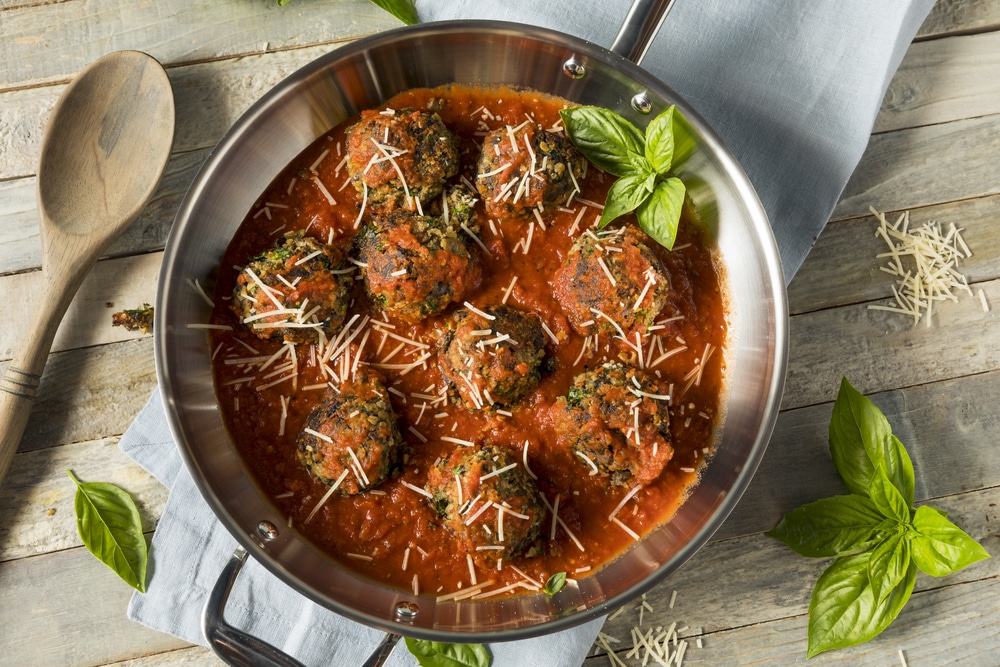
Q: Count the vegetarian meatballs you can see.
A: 9